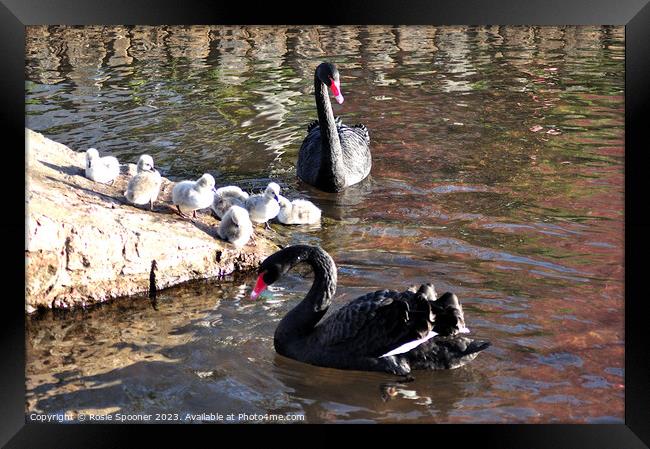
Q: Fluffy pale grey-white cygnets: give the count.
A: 7